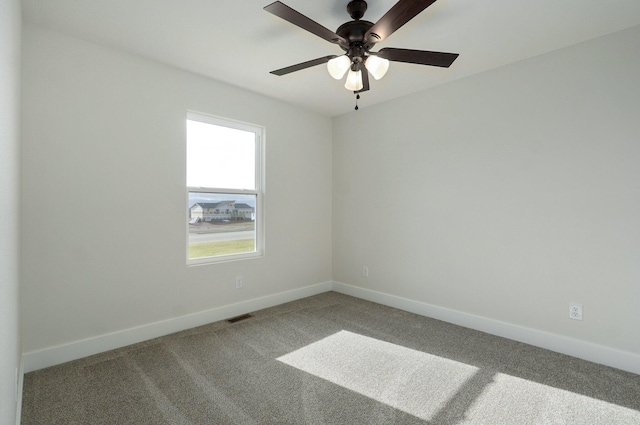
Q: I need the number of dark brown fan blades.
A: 5